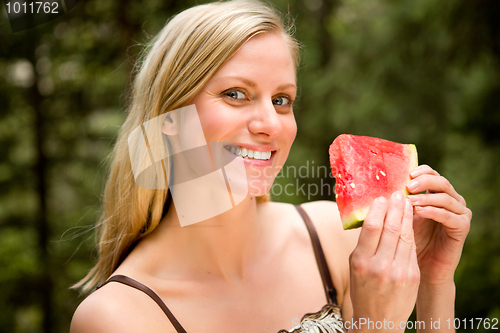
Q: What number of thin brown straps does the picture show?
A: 2